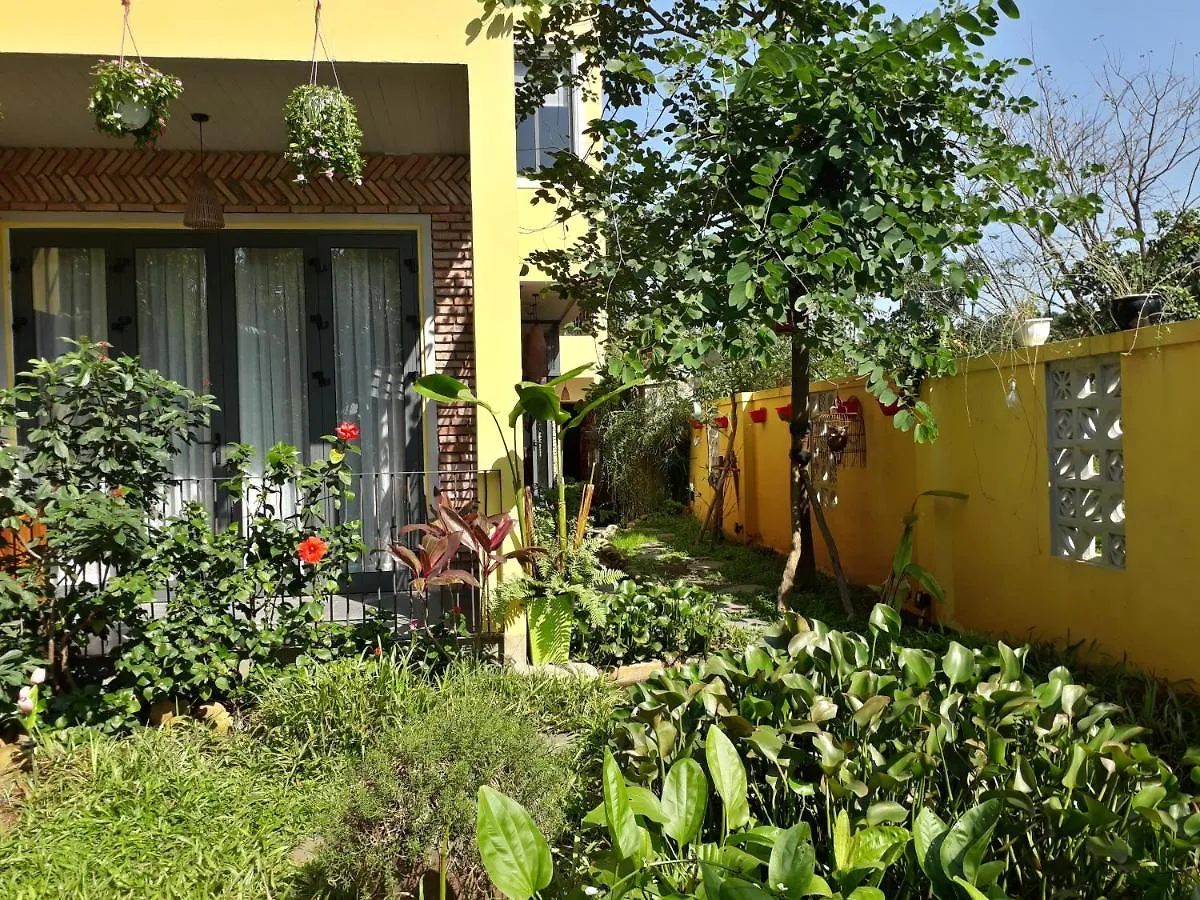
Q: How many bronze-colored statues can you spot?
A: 0